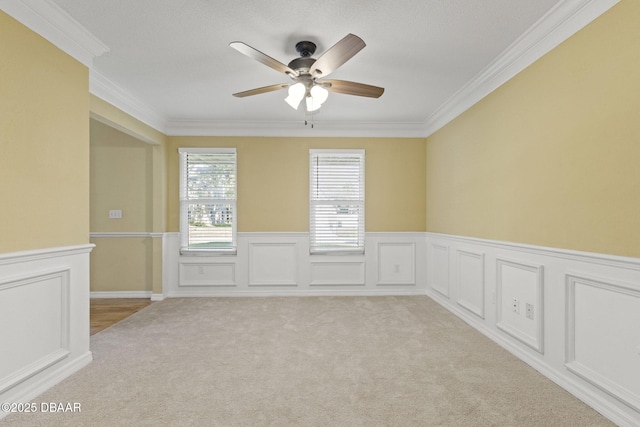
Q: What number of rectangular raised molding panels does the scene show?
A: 9